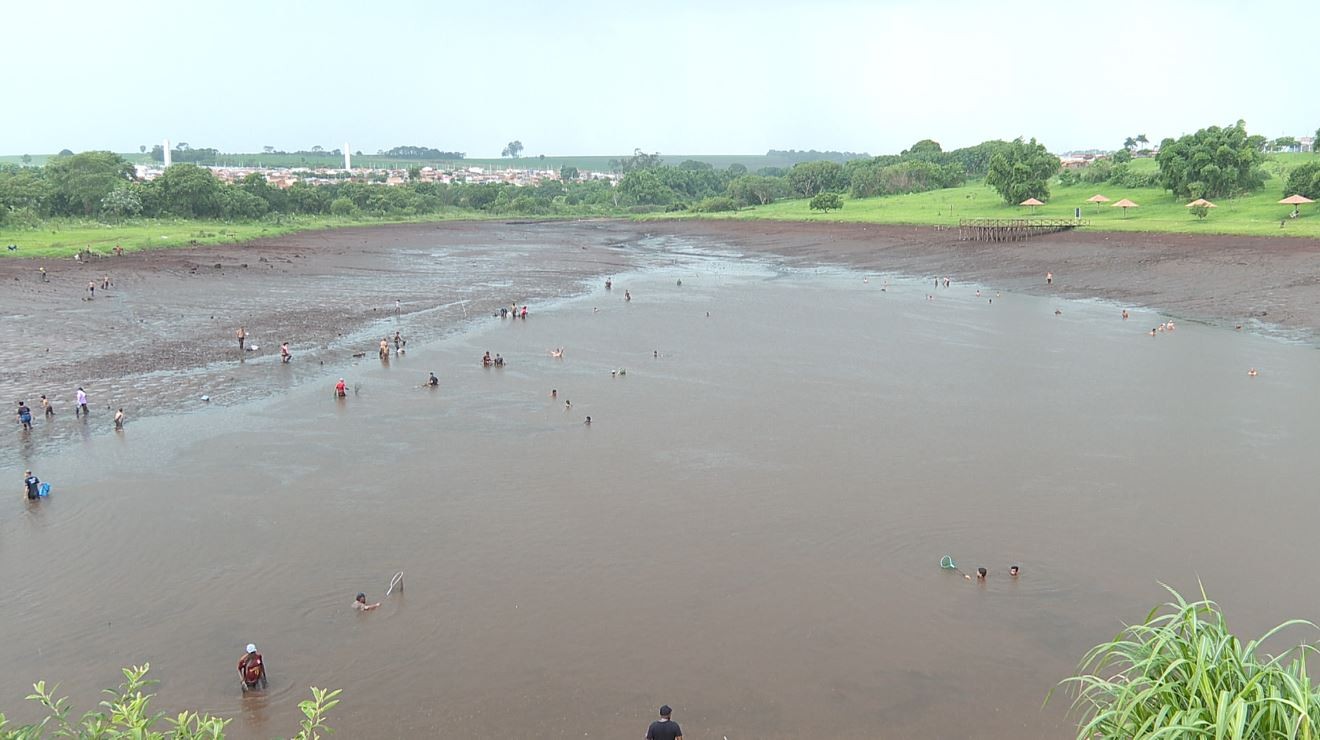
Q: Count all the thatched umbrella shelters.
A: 5